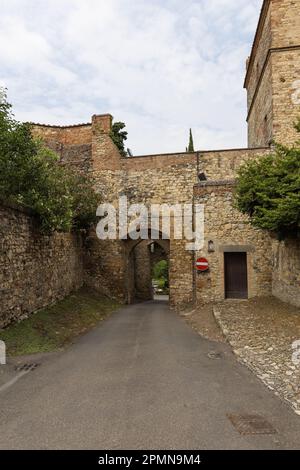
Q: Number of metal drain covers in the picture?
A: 3